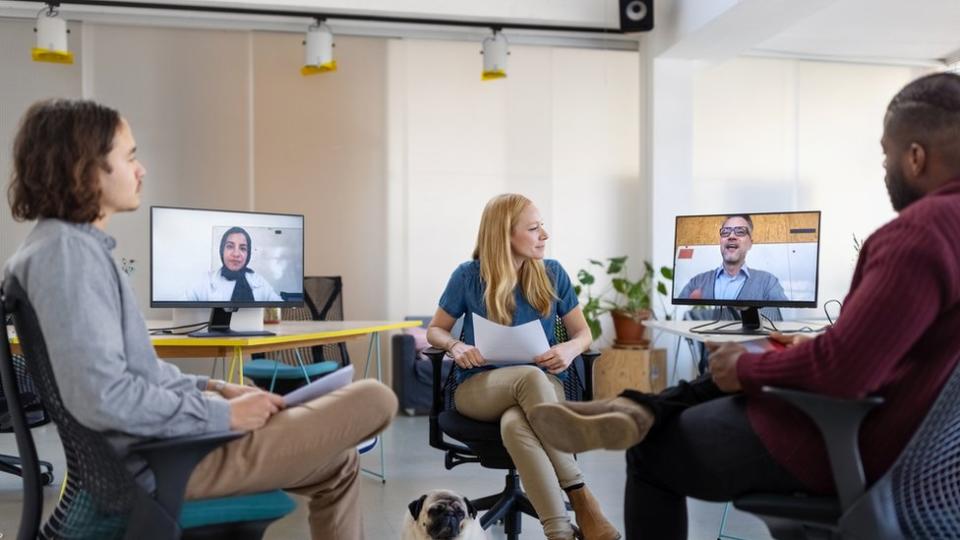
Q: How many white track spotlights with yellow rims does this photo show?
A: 3